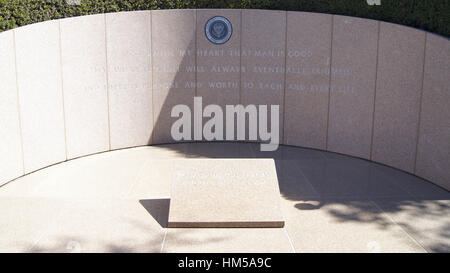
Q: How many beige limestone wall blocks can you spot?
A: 11